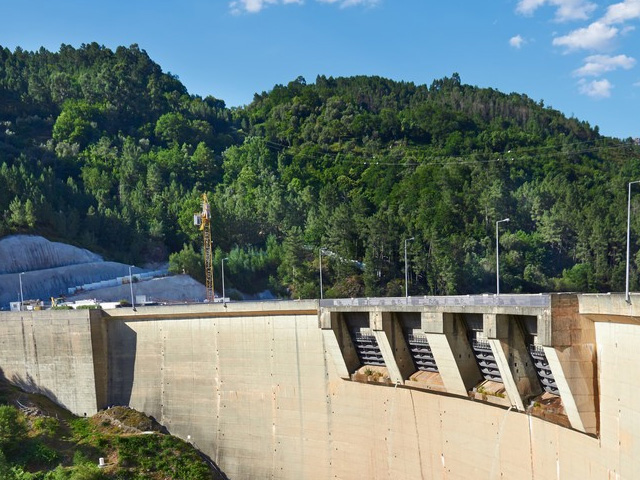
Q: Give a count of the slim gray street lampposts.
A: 7